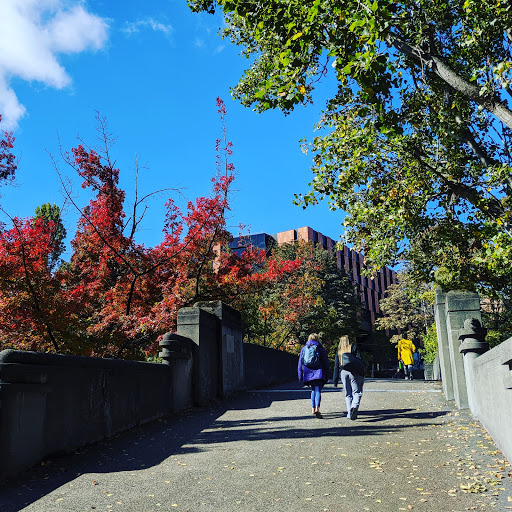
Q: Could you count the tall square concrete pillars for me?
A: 4